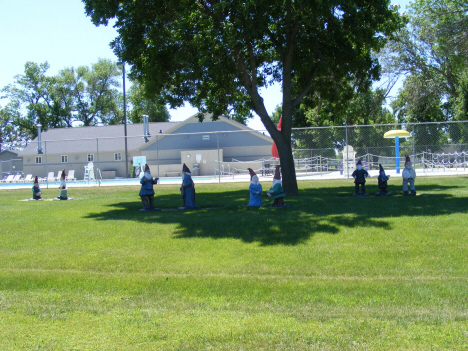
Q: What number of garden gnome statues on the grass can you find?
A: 9